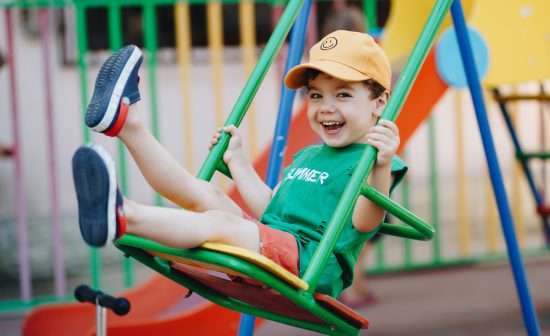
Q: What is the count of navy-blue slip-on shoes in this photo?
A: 2